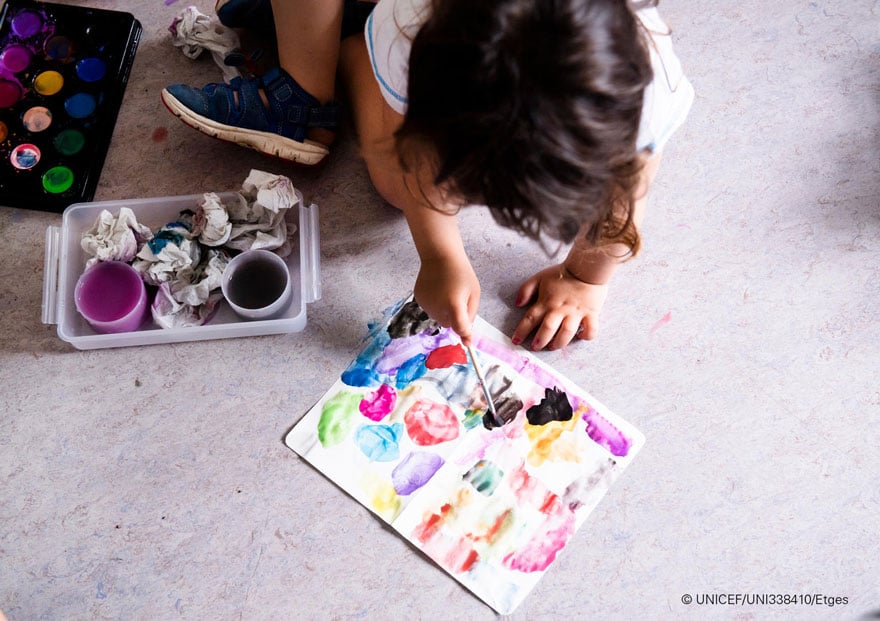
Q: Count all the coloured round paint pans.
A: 12